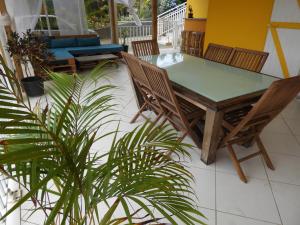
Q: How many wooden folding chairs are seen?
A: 6